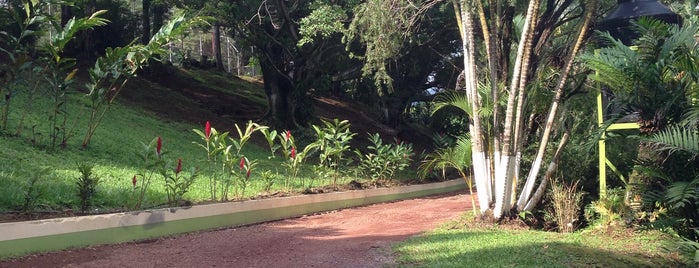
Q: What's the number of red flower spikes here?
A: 8